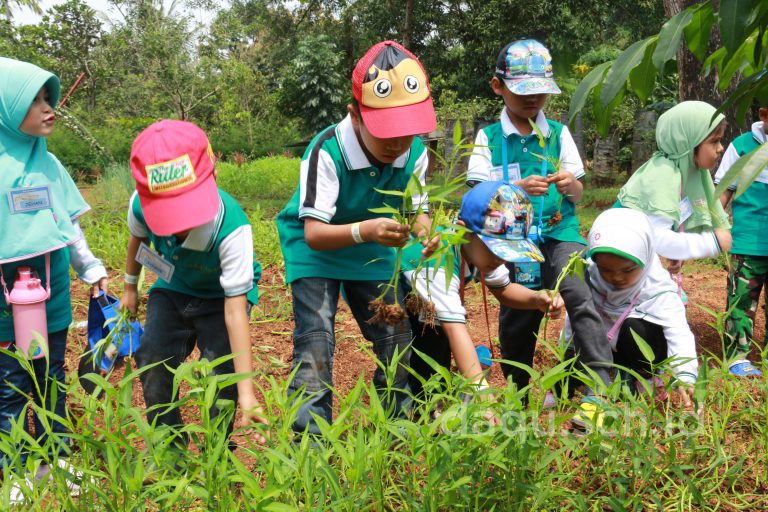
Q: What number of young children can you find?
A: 8